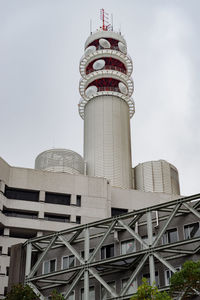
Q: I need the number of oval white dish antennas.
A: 6